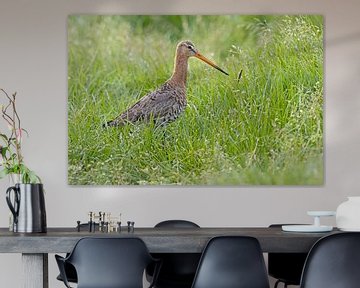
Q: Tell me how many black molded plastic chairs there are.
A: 6